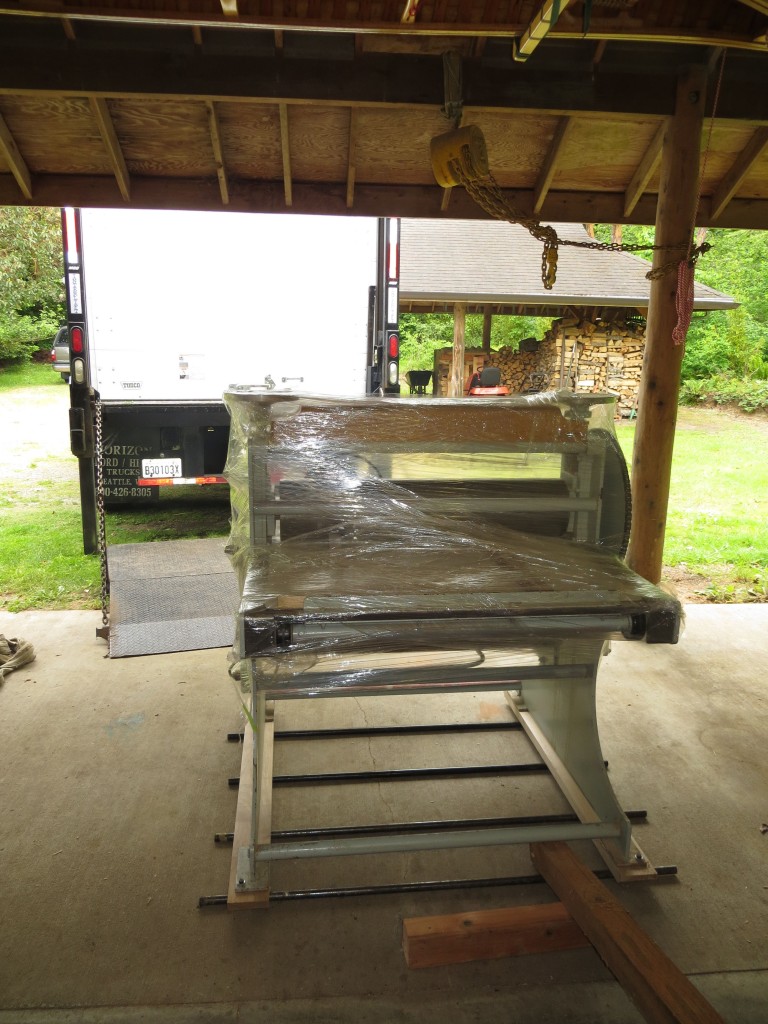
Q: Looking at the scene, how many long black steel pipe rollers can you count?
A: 4